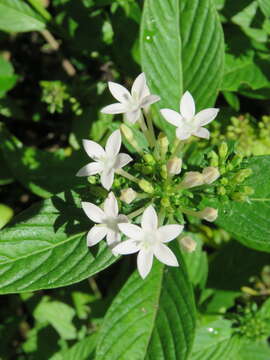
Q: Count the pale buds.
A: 6